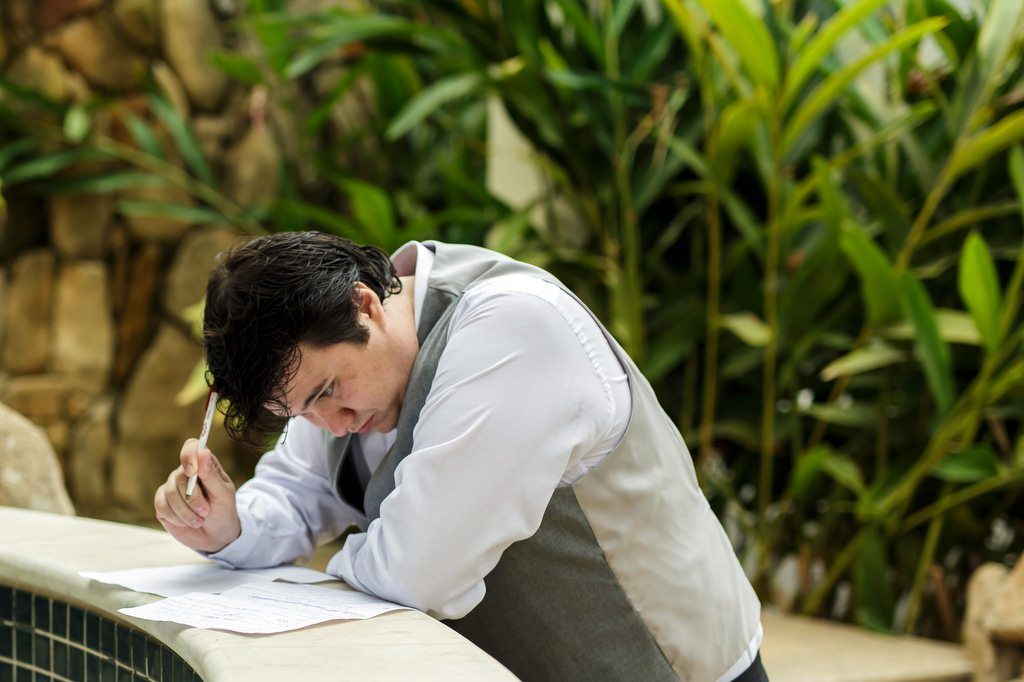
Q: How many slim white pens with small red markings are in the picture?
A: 1